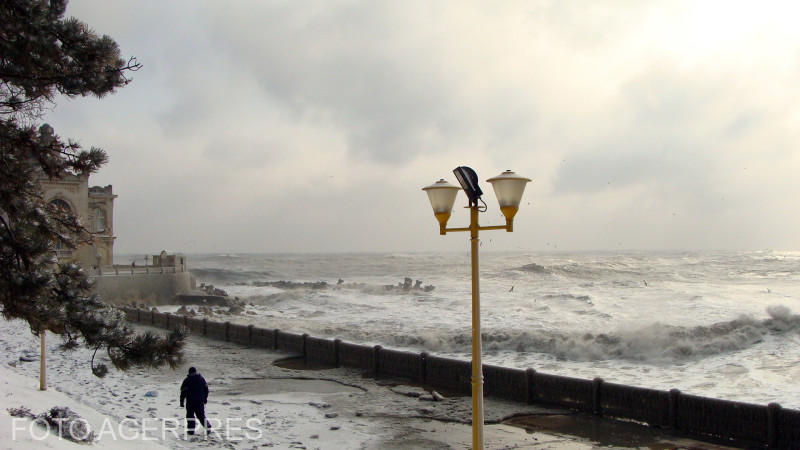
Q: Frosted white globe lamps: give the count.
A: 2